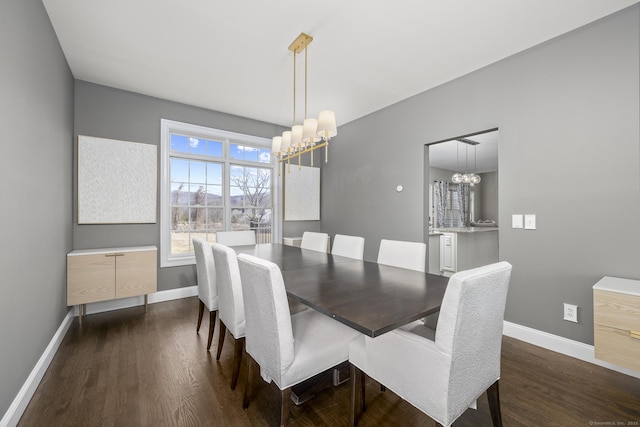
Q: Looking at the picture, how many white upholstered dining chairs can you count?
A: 8